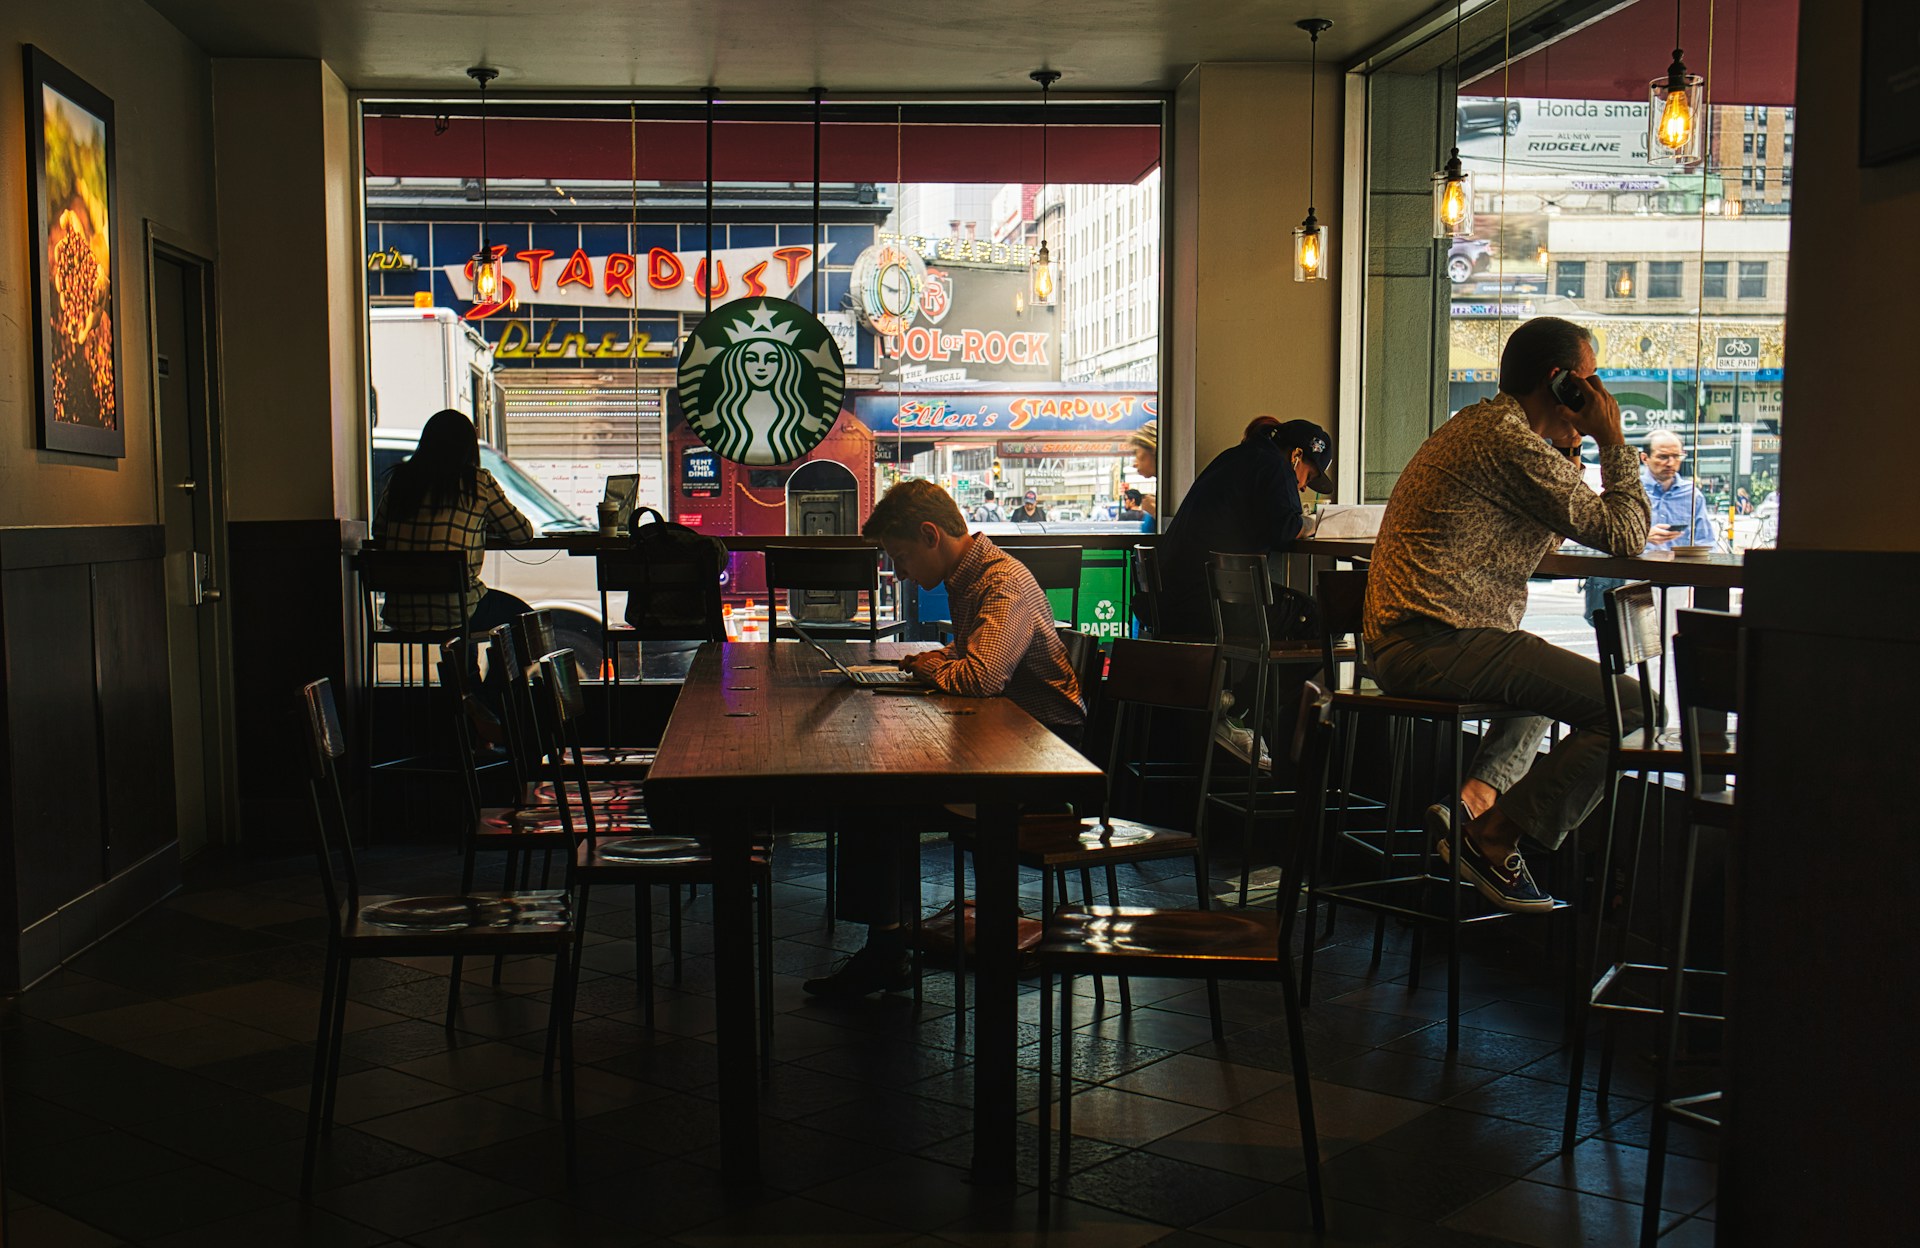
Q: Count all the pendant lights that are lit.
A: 5